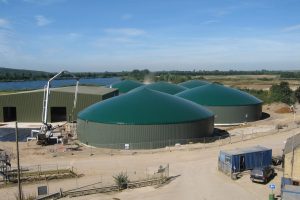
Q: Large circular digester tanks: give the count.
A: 5